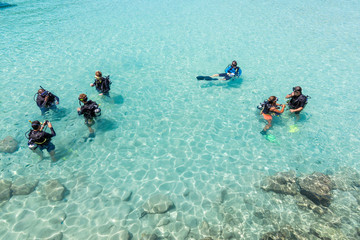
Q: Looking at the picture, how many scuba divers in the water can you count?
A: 7